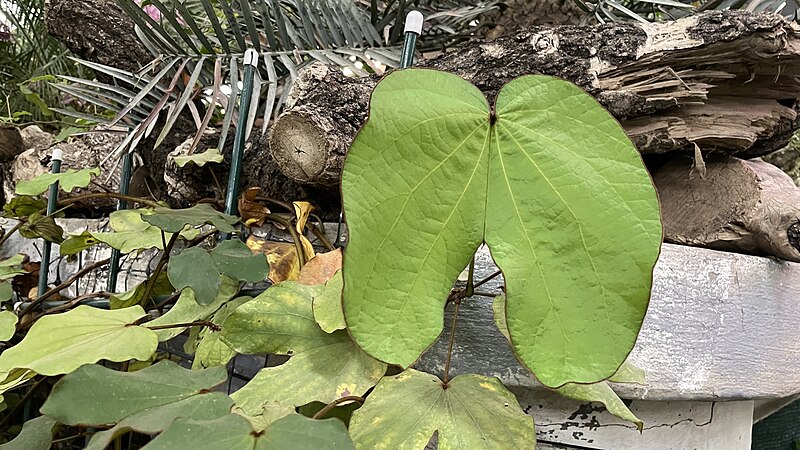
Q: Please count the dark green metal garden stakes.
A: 4